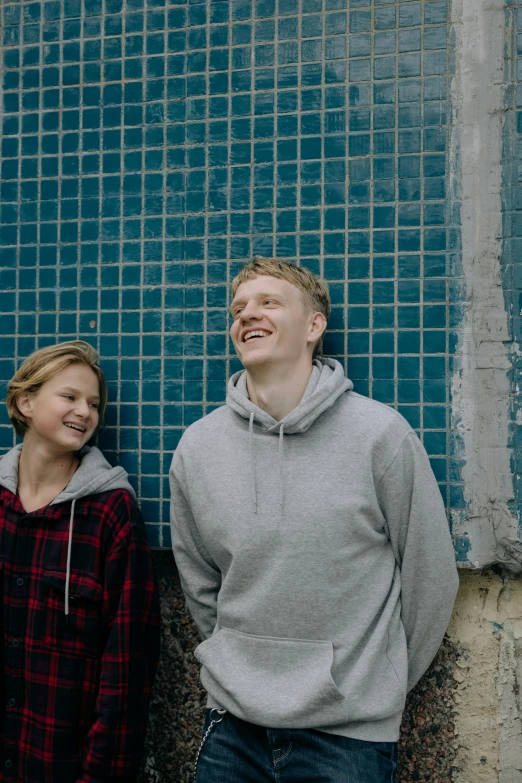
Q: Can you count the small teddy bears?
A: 0